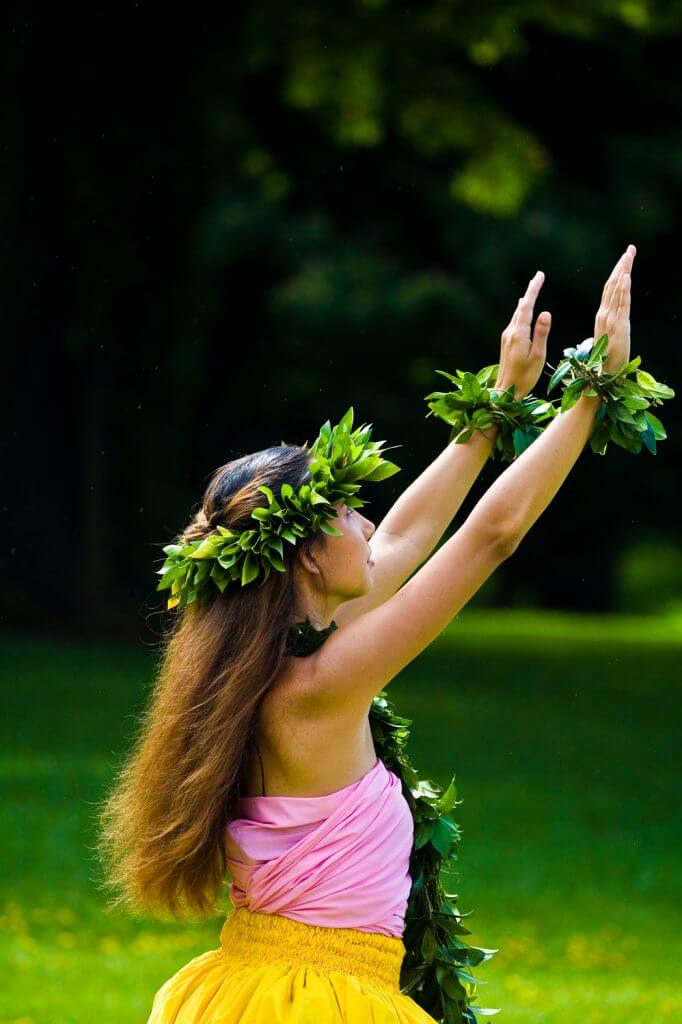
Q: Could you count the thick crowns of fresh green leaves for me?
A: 1